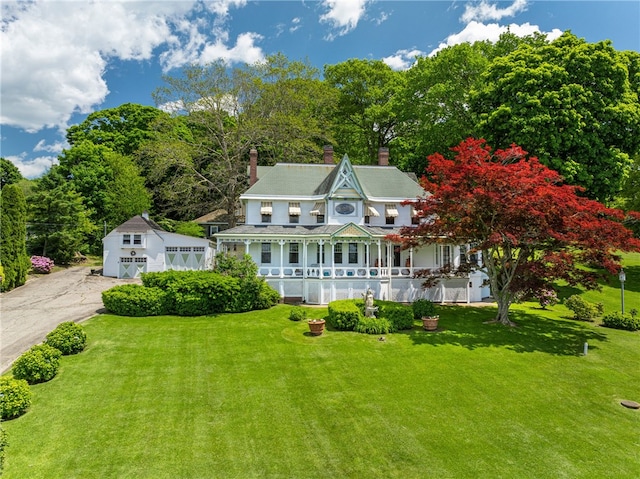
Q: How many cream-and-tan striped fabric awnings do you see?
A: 6